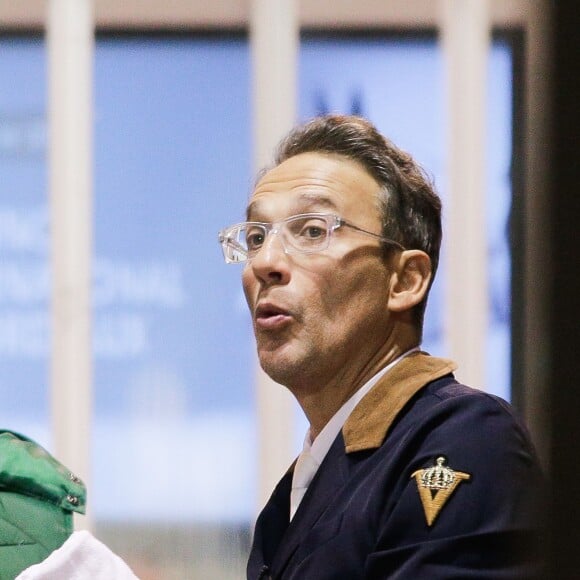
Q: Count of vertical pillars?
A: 3